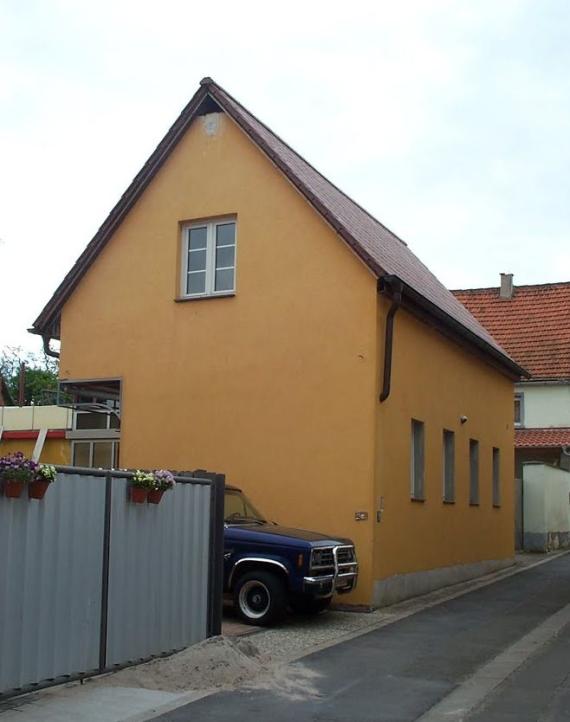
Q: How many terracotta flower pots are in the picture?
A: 4